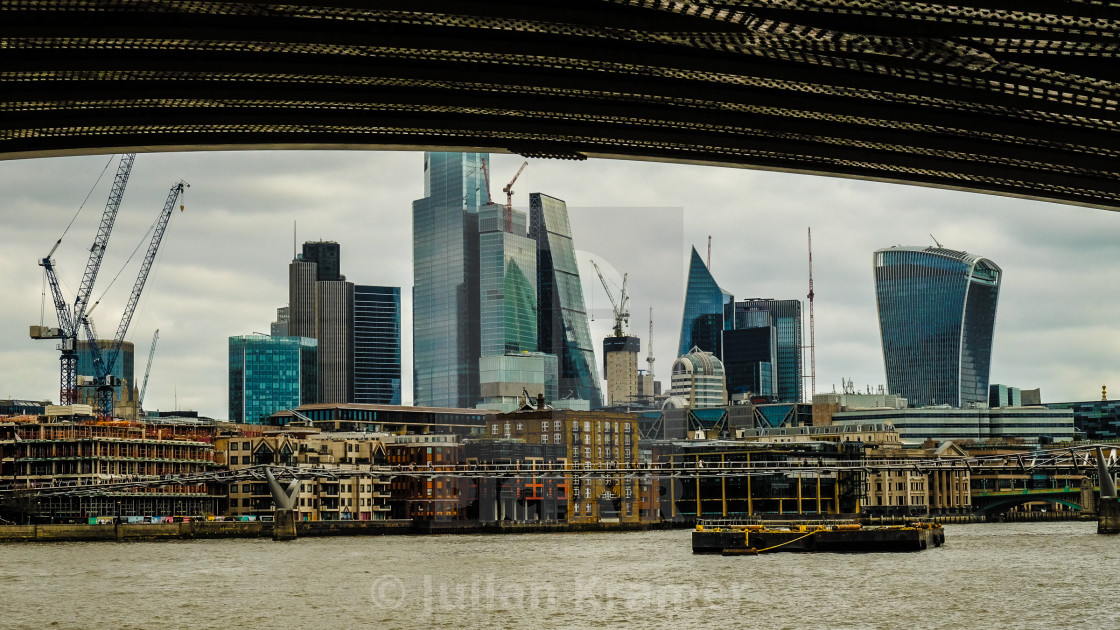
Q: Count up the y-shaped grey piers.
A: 2